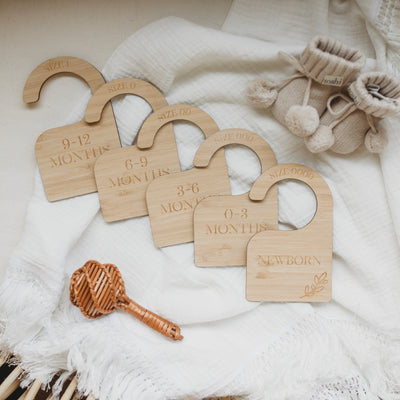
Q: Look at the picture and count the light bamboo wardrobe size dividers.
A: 5